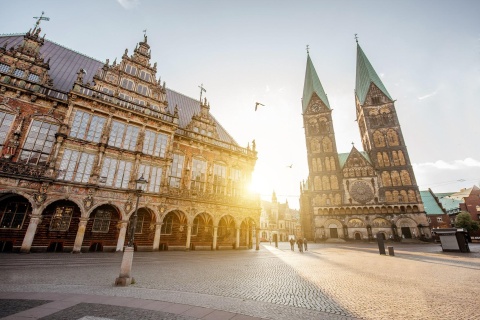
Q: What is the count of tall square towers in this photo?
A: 2